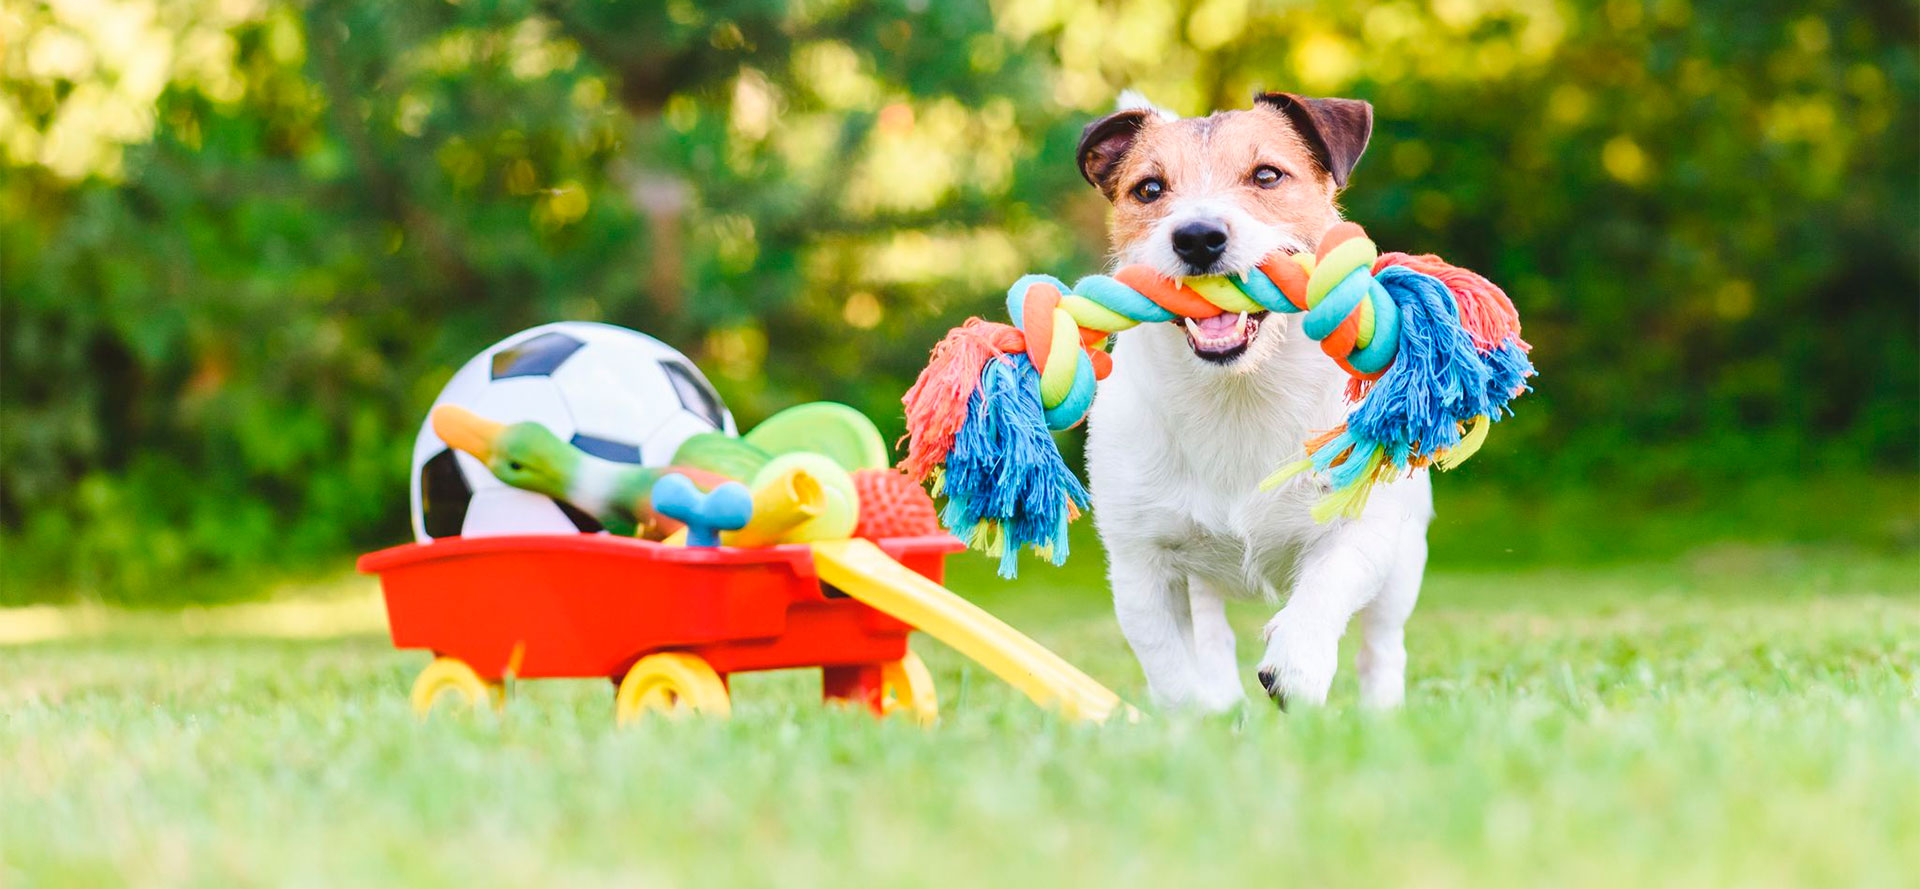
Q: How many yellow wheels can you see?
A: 3